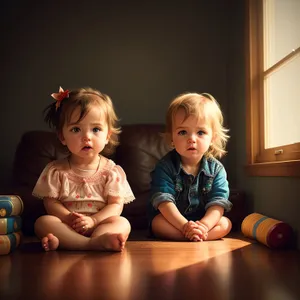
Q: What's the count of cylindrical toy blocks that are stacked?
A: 3